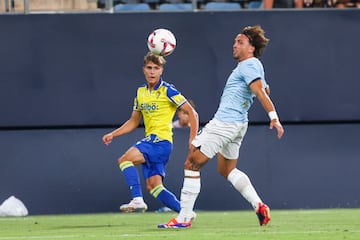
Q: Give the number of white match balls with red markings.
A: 1